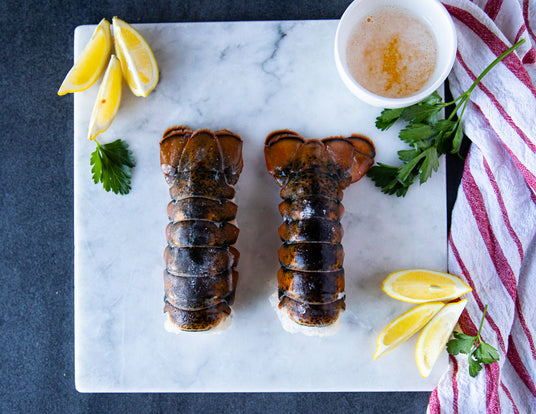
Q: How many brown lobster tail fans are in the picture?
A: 2